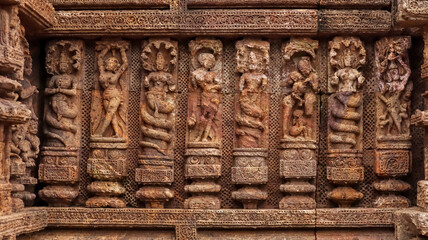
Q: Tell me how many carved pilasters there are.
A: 8